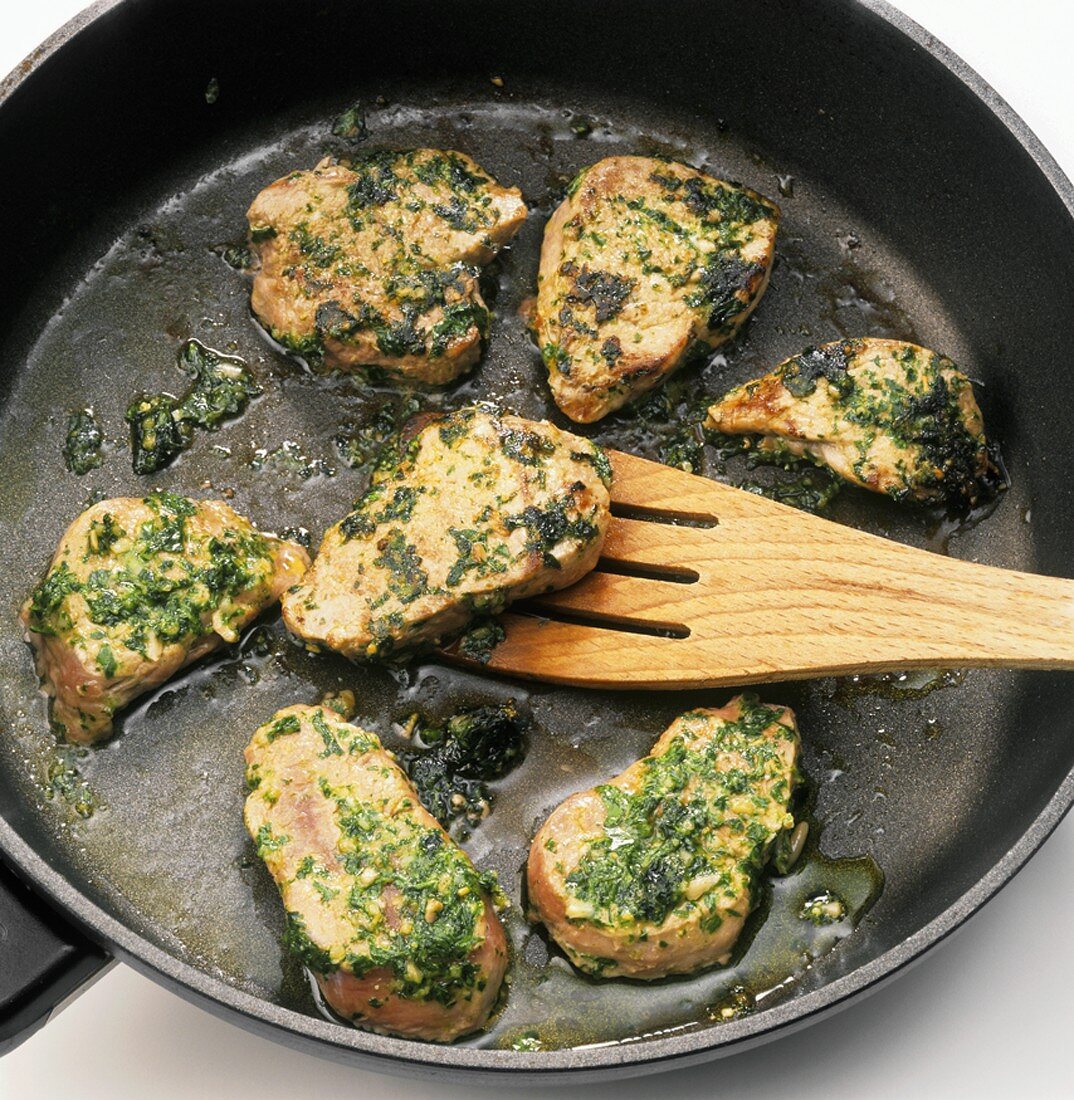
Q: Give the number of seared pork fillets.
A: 7